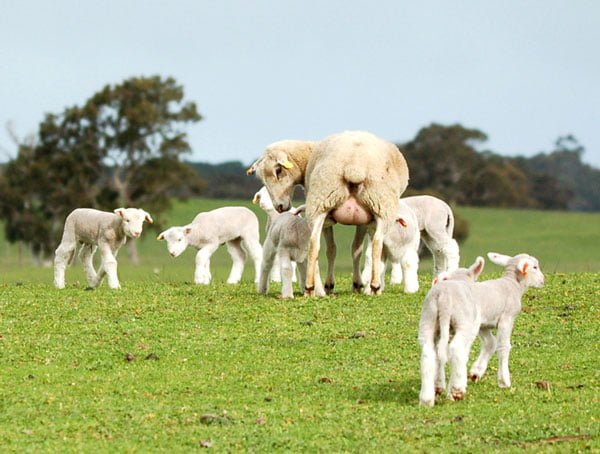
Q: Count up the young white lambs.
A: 8